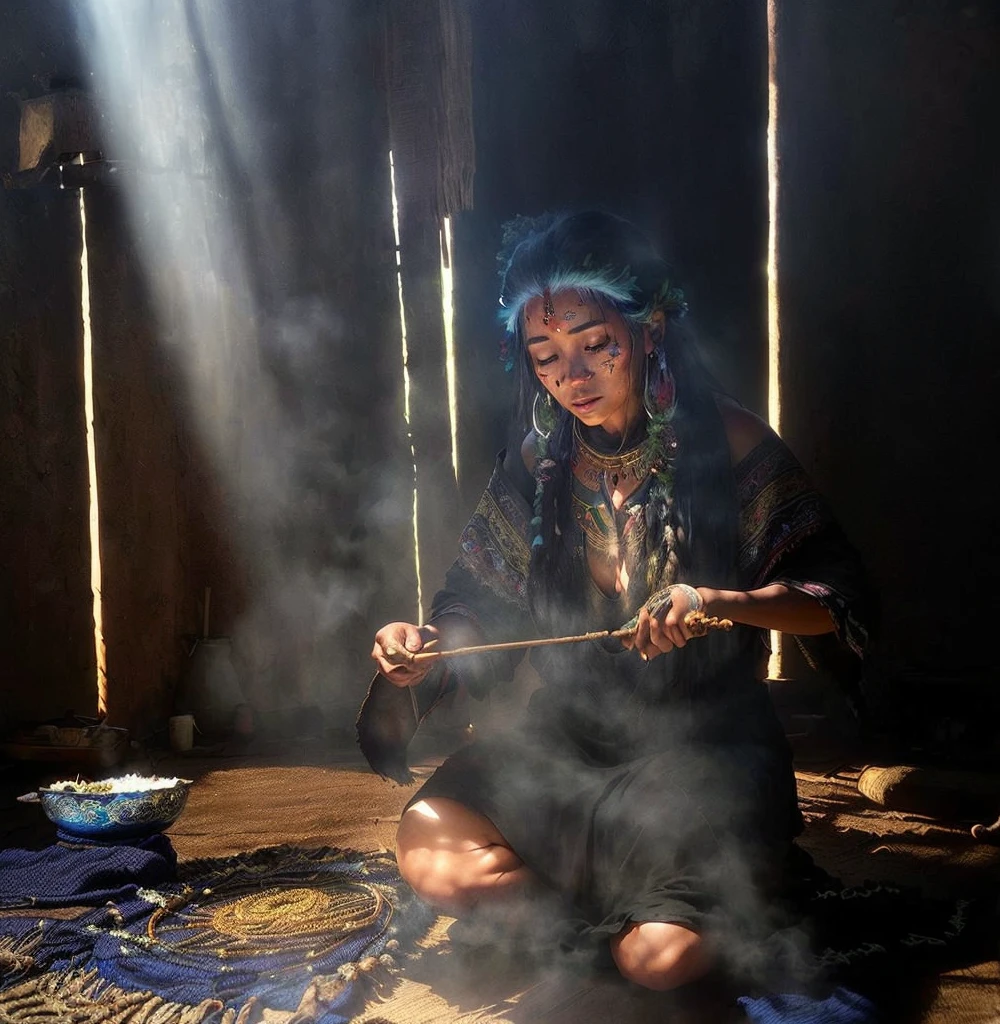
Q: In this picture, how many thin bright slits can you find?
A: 4